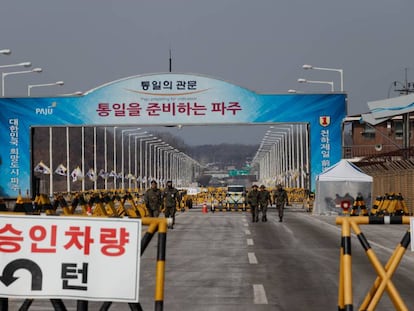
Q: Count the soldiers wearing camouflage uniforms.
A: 5